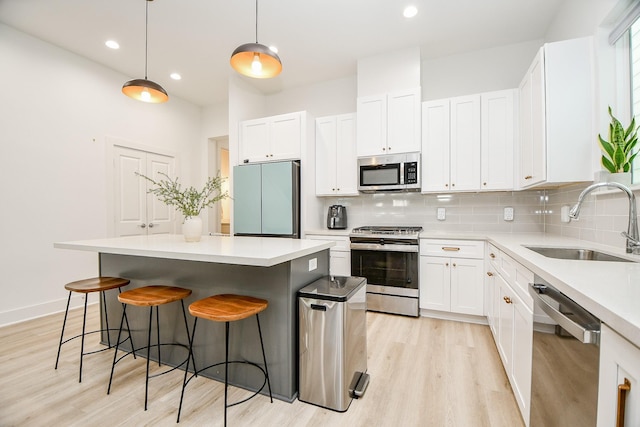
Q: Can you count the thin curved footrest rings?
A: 3